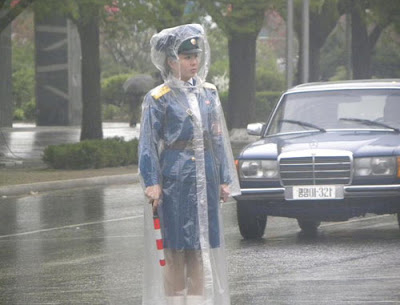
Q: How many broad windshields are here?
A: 1